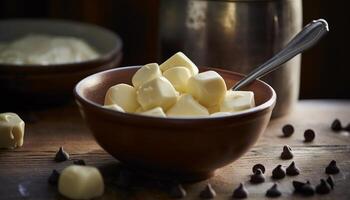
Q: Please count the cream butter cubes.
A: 13